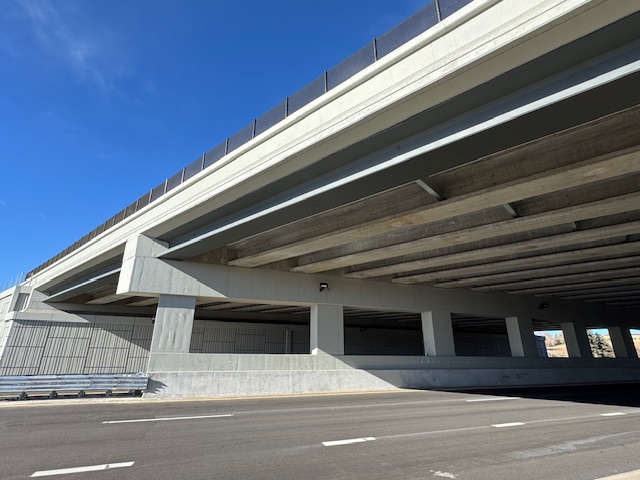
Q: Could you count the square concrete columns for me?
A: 6